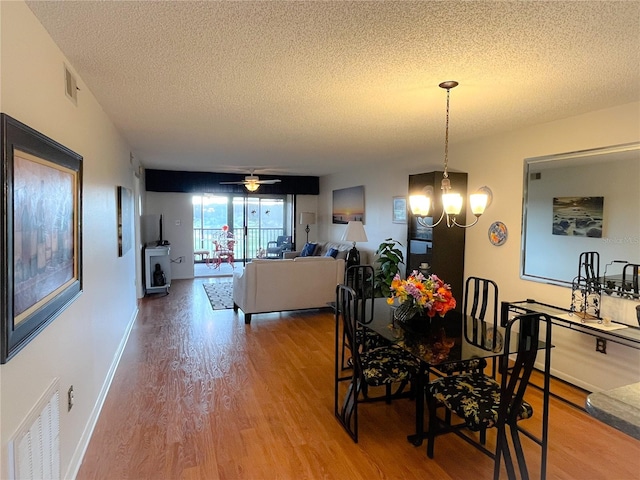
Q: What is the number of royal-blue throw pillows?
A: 2